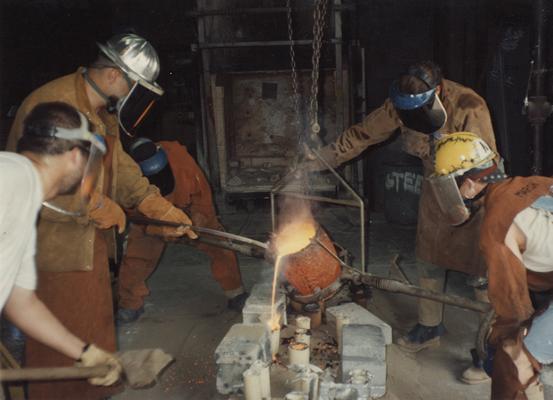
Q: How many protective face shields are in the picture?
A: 5